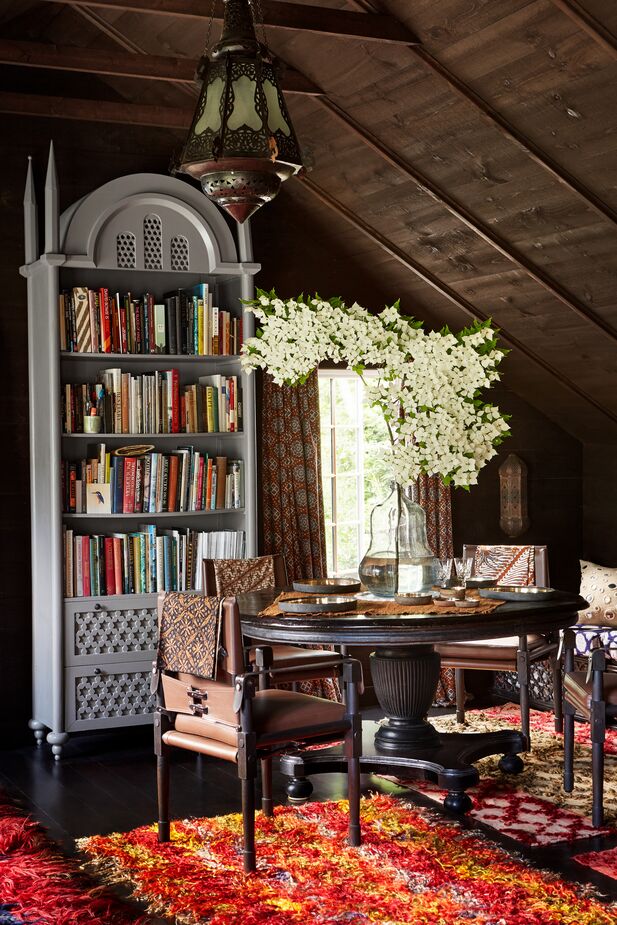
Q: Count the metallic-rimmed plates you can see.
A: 4